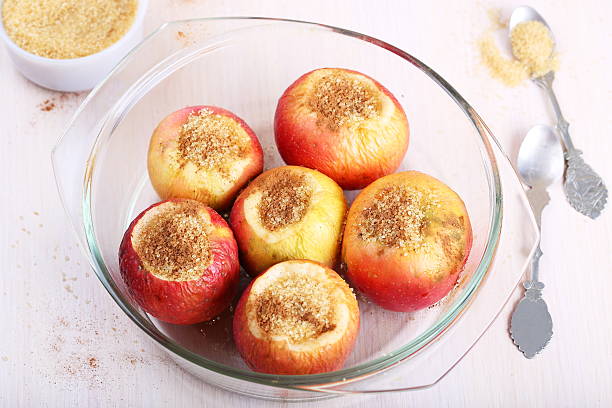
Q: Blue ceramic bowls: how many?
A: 0